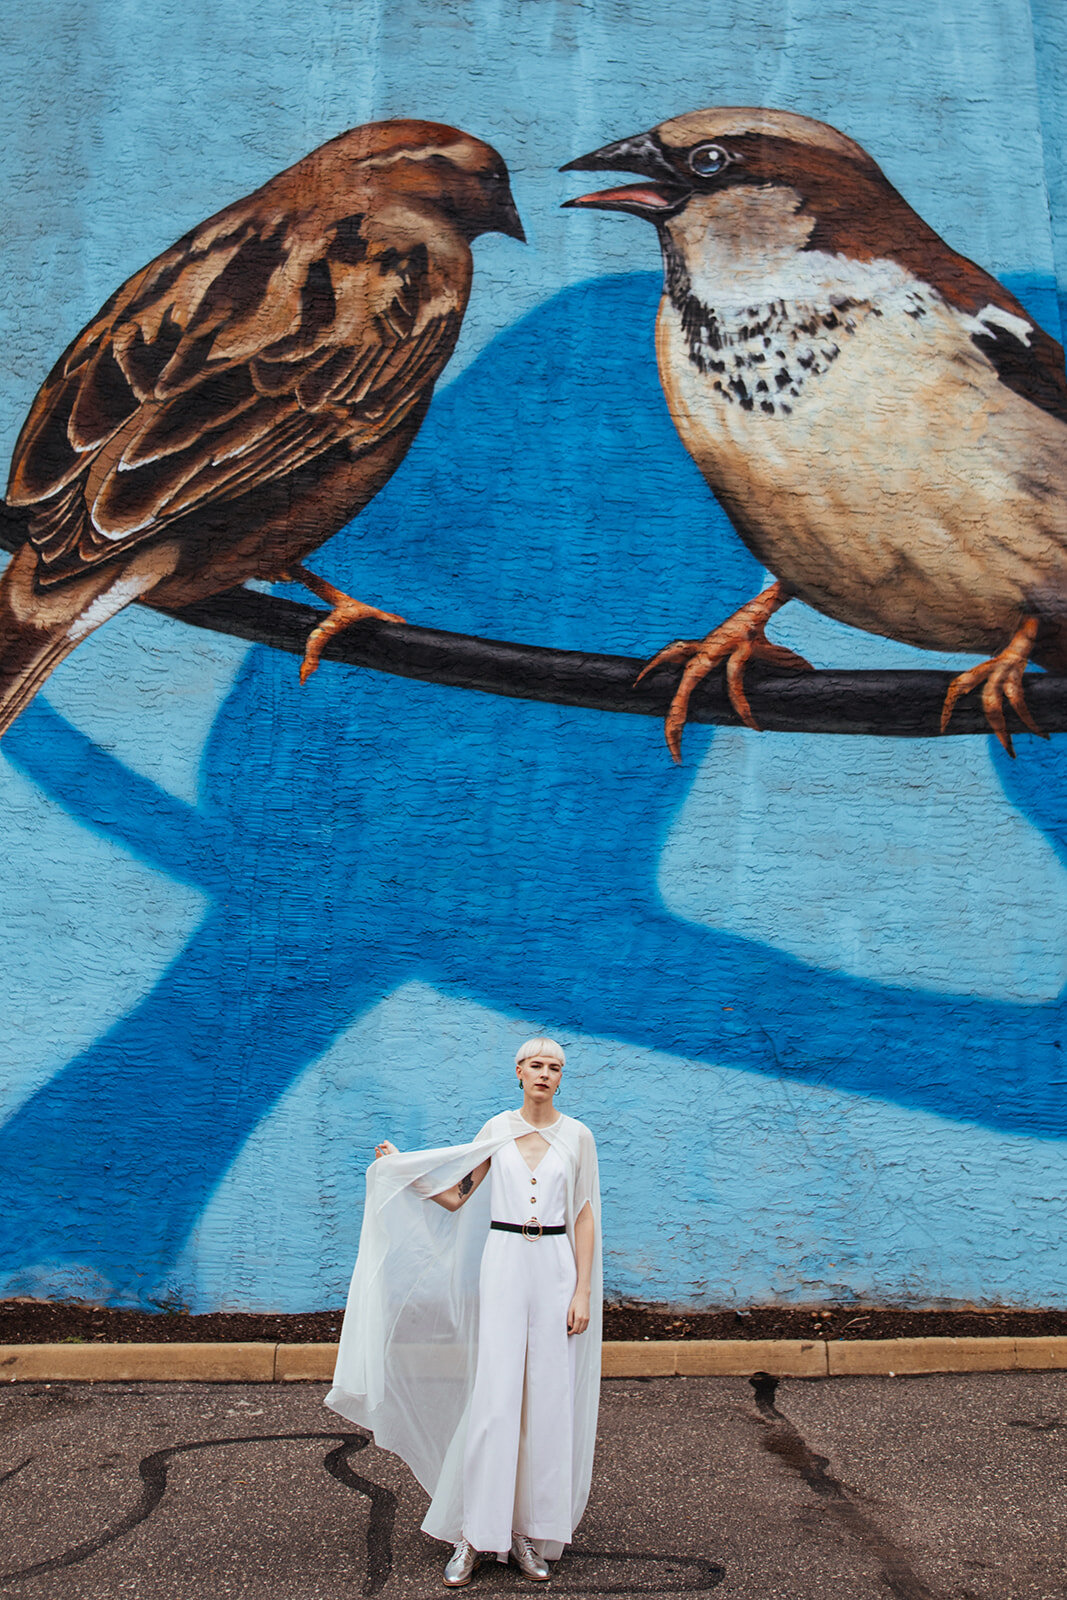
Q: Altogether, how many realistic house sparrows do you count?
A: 2